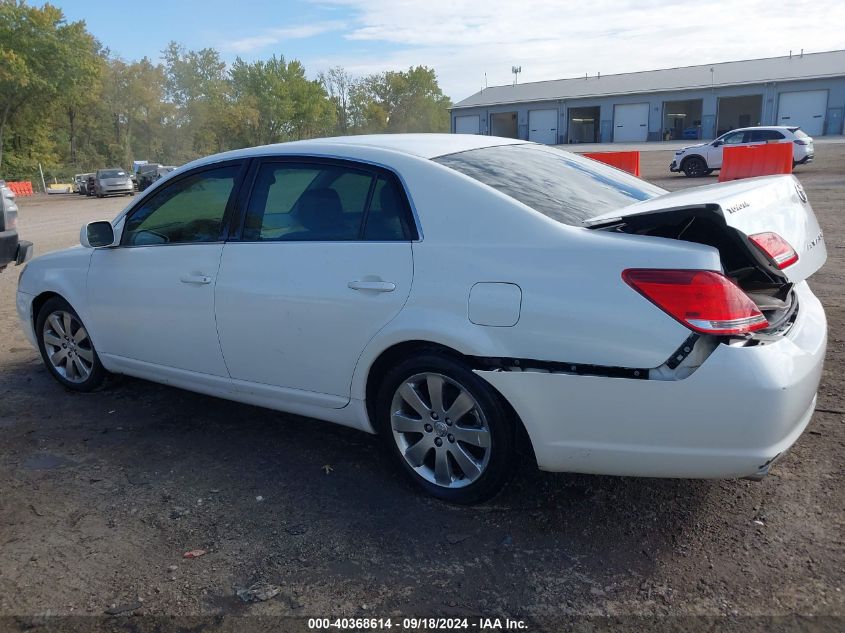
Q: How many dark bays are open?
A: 4